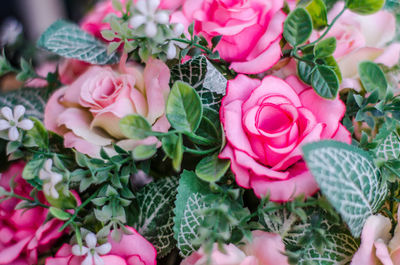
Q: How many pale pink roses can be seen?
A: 4